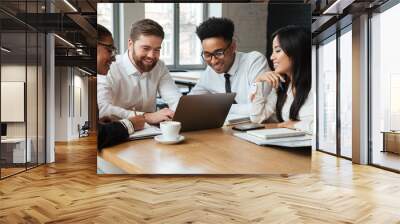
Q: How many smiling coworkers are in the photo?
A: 4